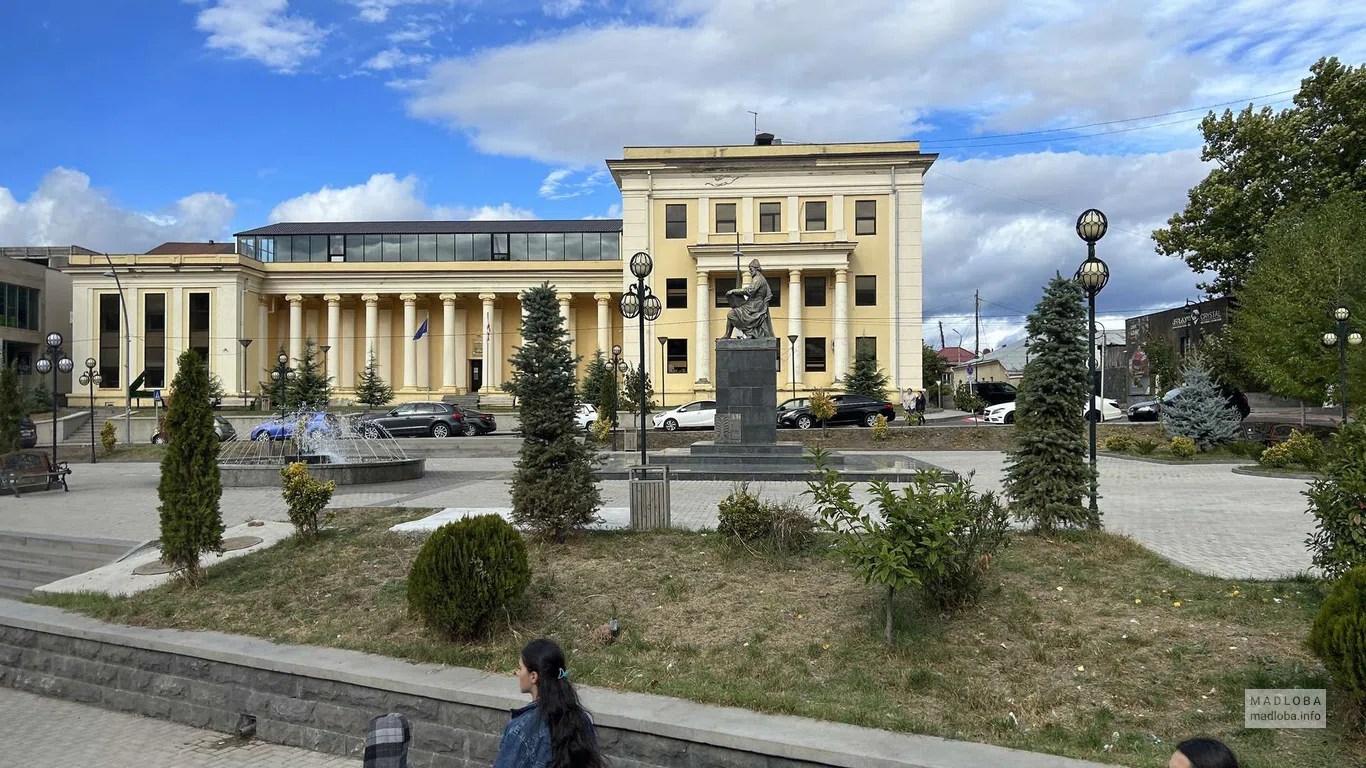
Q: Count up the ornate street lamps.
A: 7